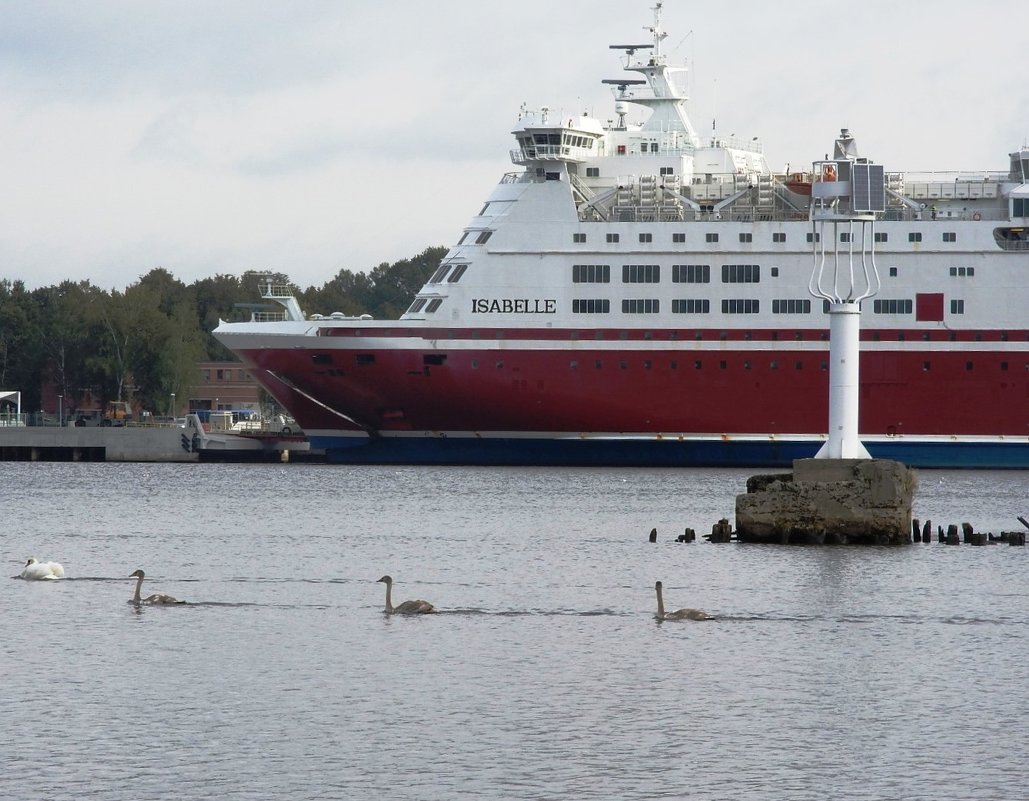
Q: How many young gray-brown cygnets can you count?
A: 3